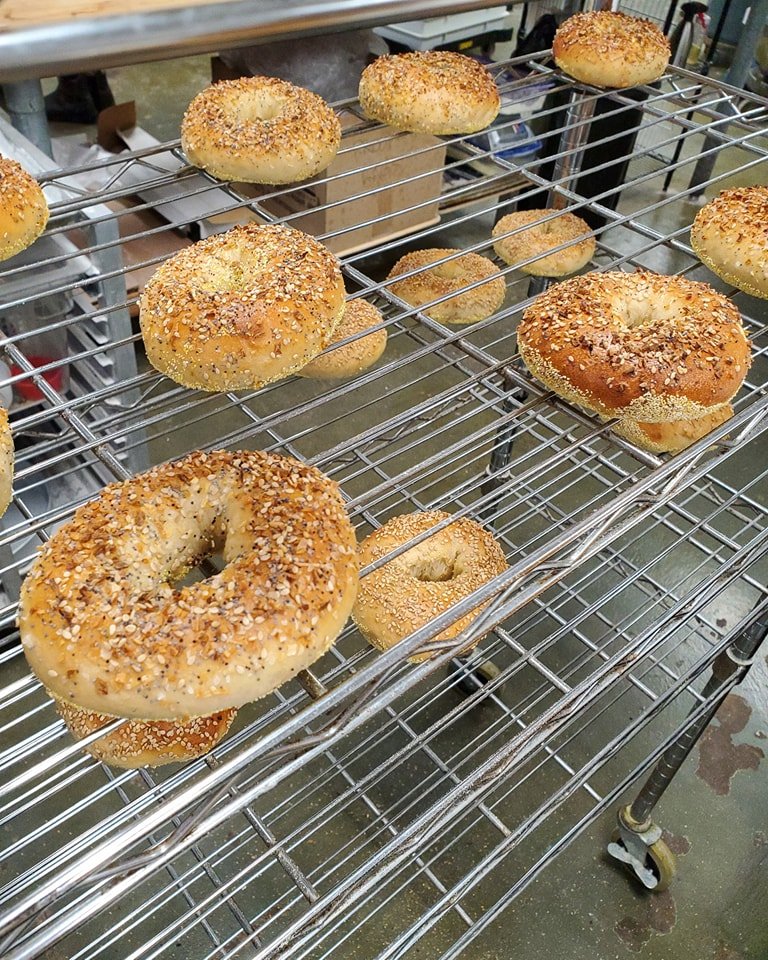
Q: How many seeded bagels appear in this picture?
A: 15